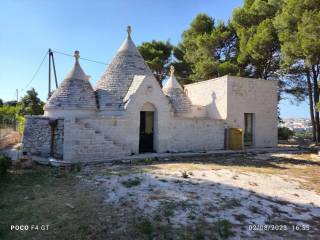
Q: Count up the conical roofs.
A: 3